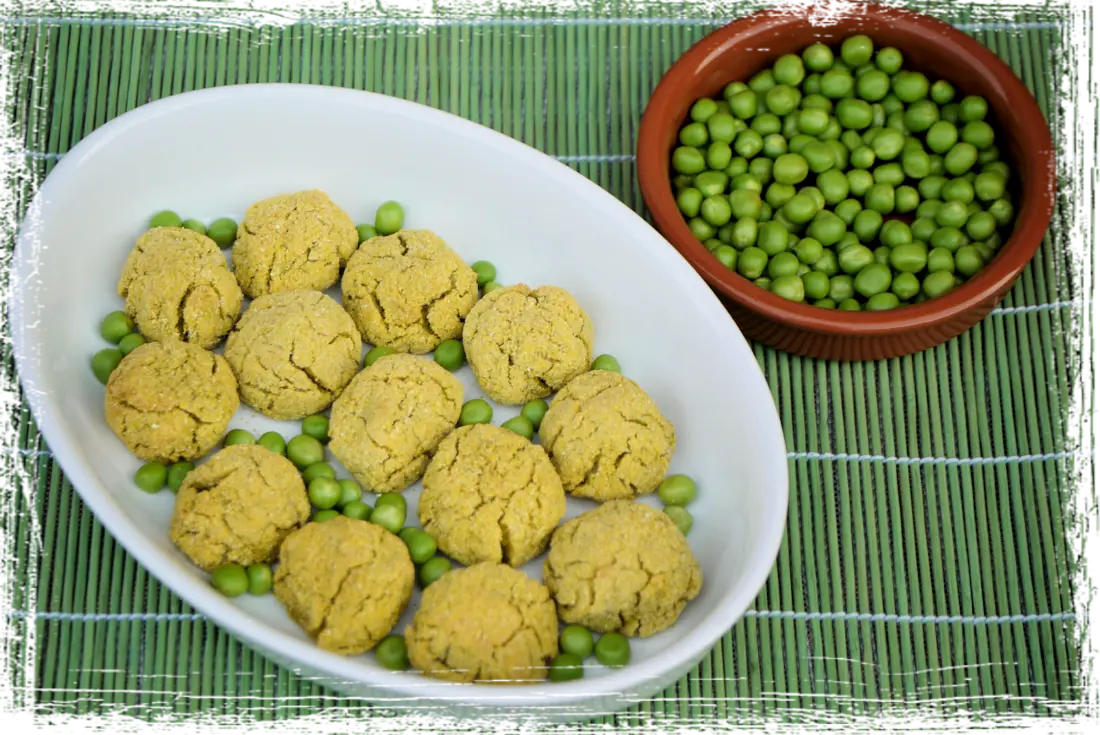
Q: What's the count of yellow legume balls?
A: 13